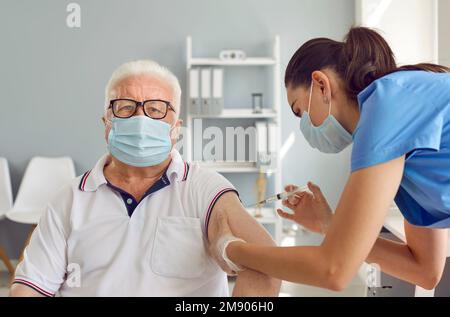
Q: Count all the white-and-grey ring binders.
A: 5